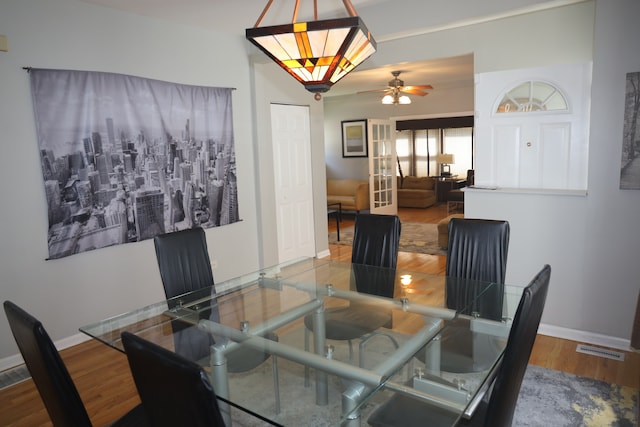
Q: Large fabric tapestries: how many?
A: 1